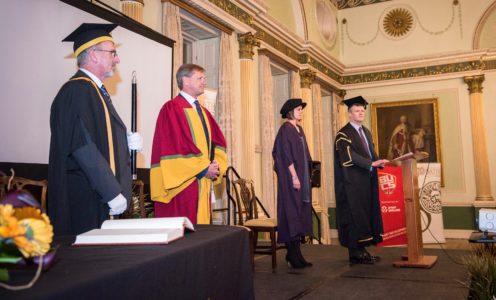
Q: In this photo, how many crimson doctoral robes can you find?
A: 1